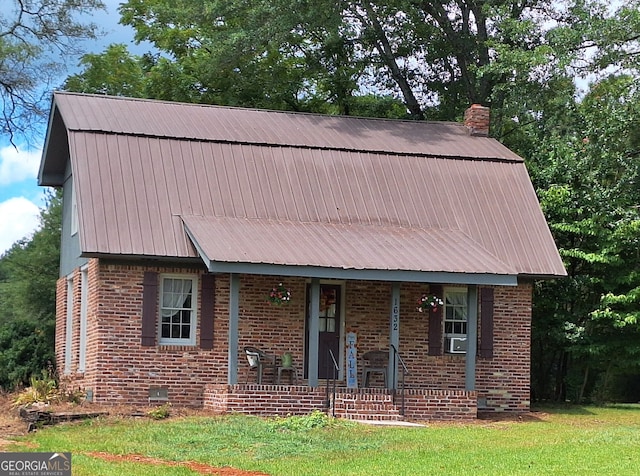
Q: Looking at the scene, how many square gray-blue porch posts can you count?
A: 4